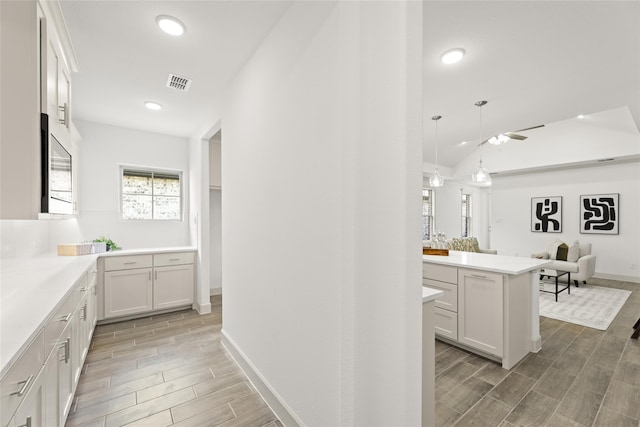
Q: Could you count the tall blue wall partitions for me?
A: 0